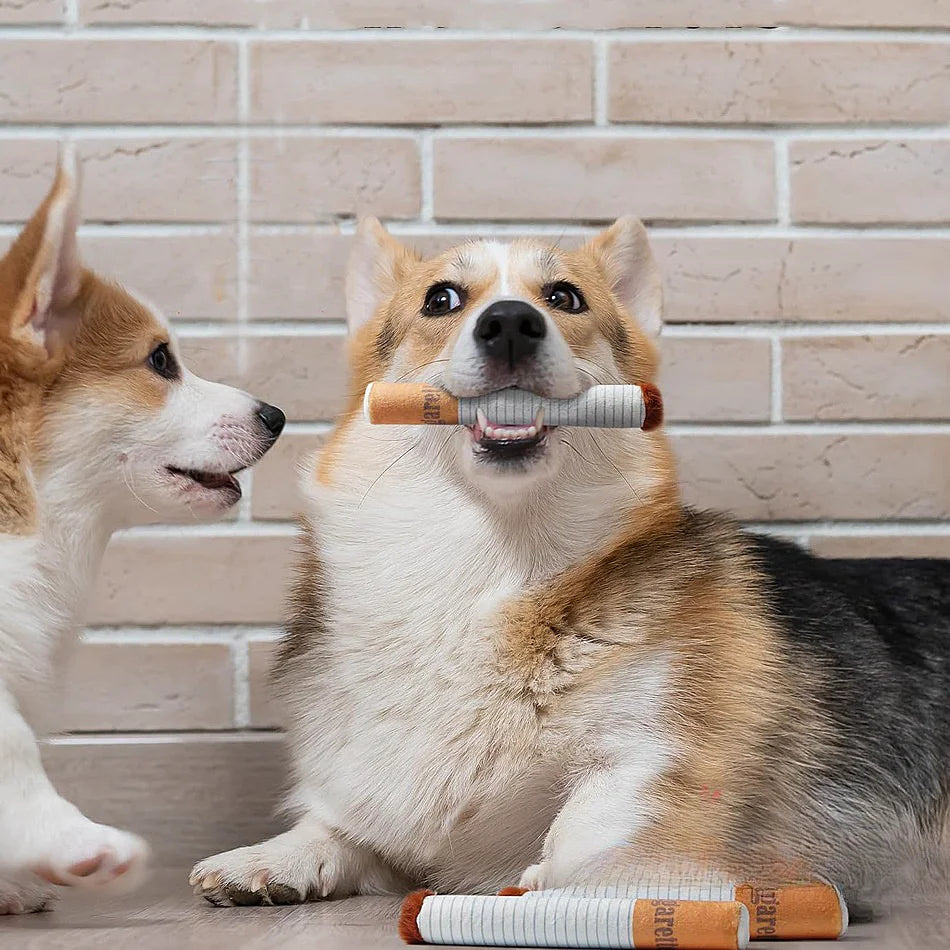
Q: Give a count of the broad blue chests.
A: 0